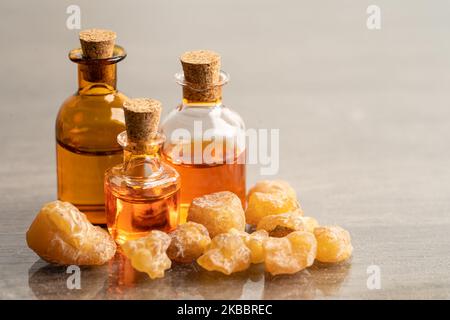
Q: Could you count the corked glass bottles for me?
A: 3